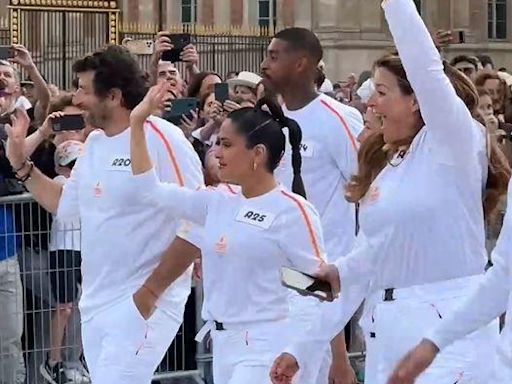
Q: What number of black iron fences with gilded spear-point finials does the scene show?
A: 1